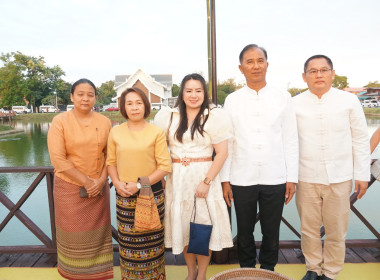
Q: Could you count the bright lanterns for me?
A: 0